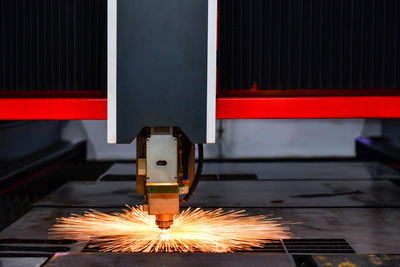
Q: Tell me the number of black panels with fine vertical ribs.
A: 2